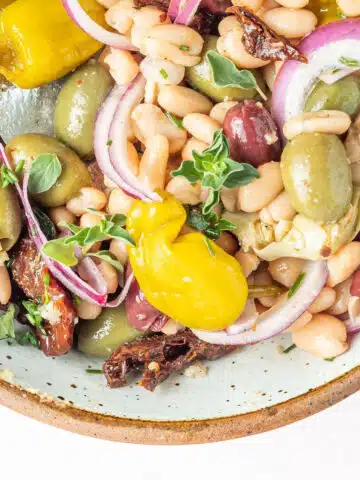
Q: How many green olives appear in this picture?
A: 7